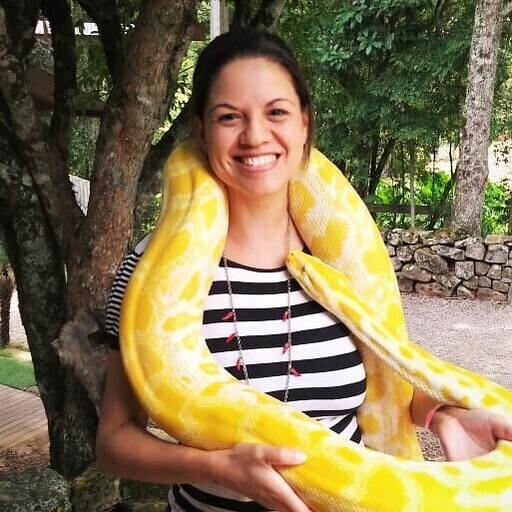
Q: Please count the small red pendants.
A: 6